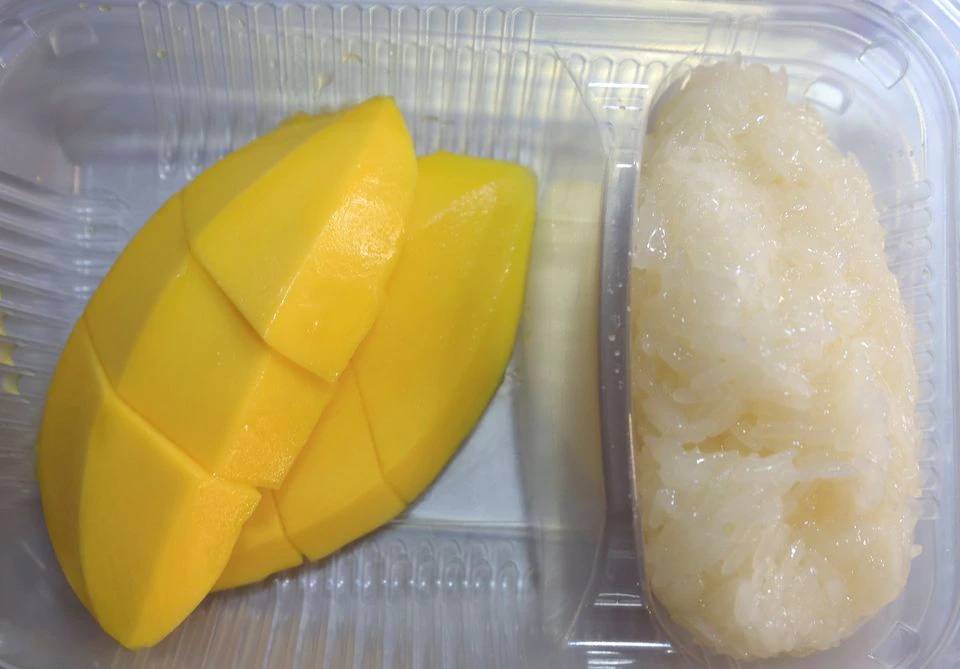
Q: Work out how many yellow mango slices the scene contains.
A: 6